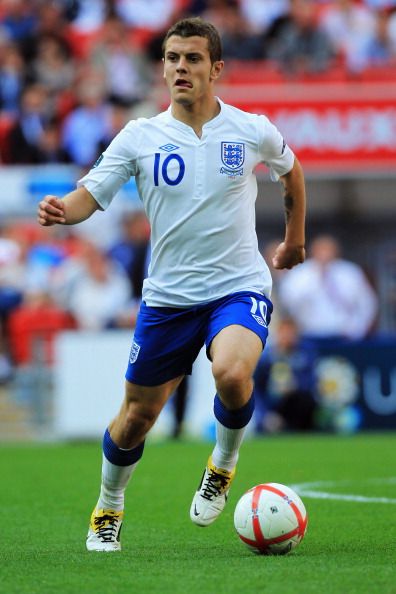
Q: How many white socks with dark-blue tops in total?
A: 2